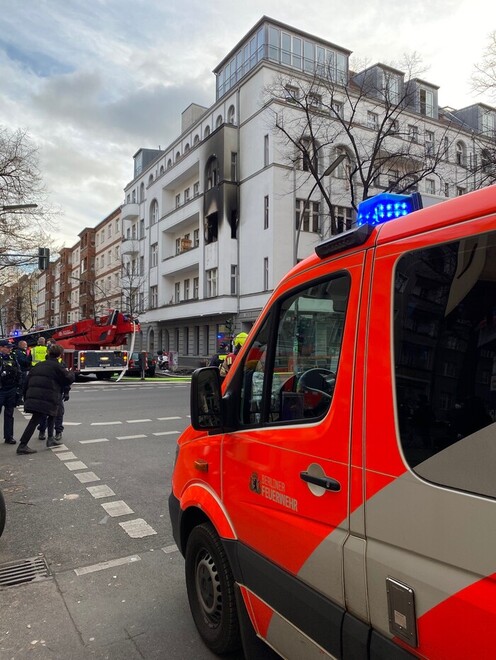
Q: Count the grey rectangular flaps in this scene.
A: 1